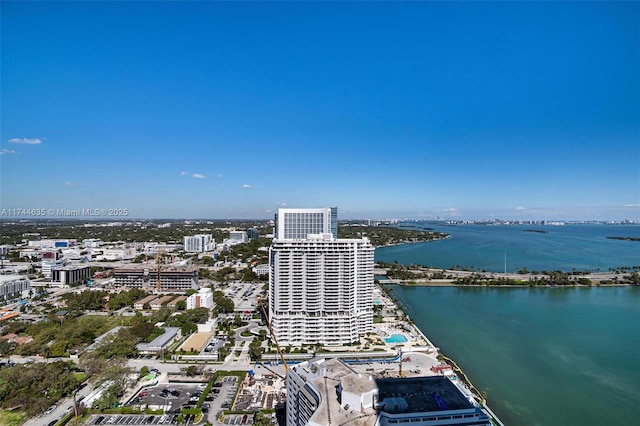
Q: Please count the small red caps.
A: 0